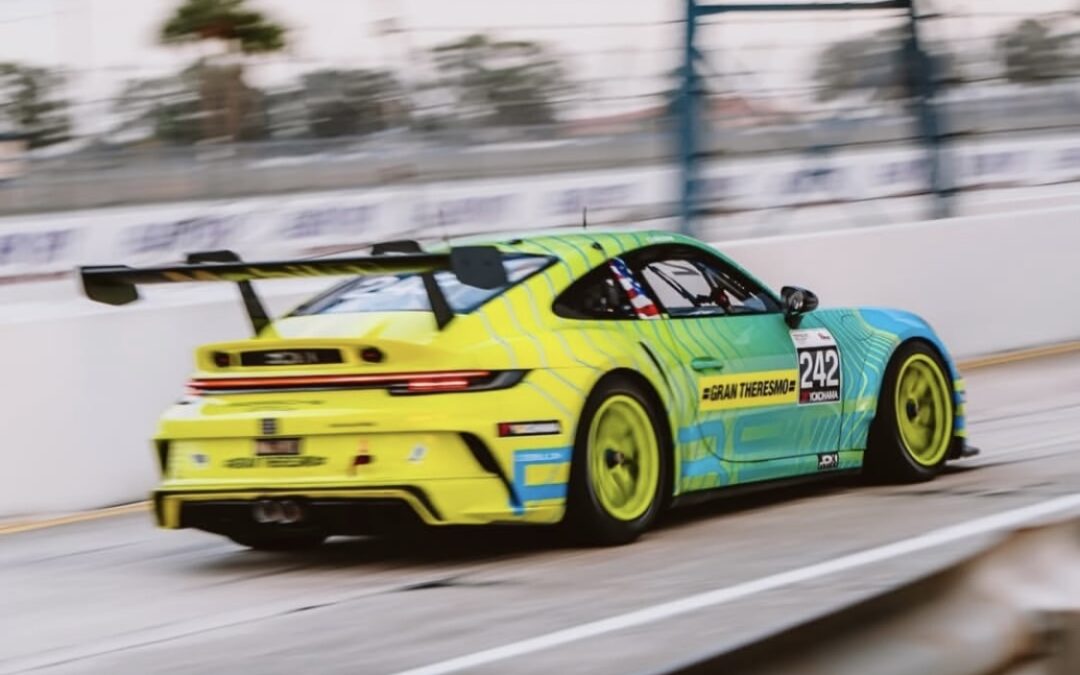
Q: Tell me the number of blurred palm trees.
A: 1